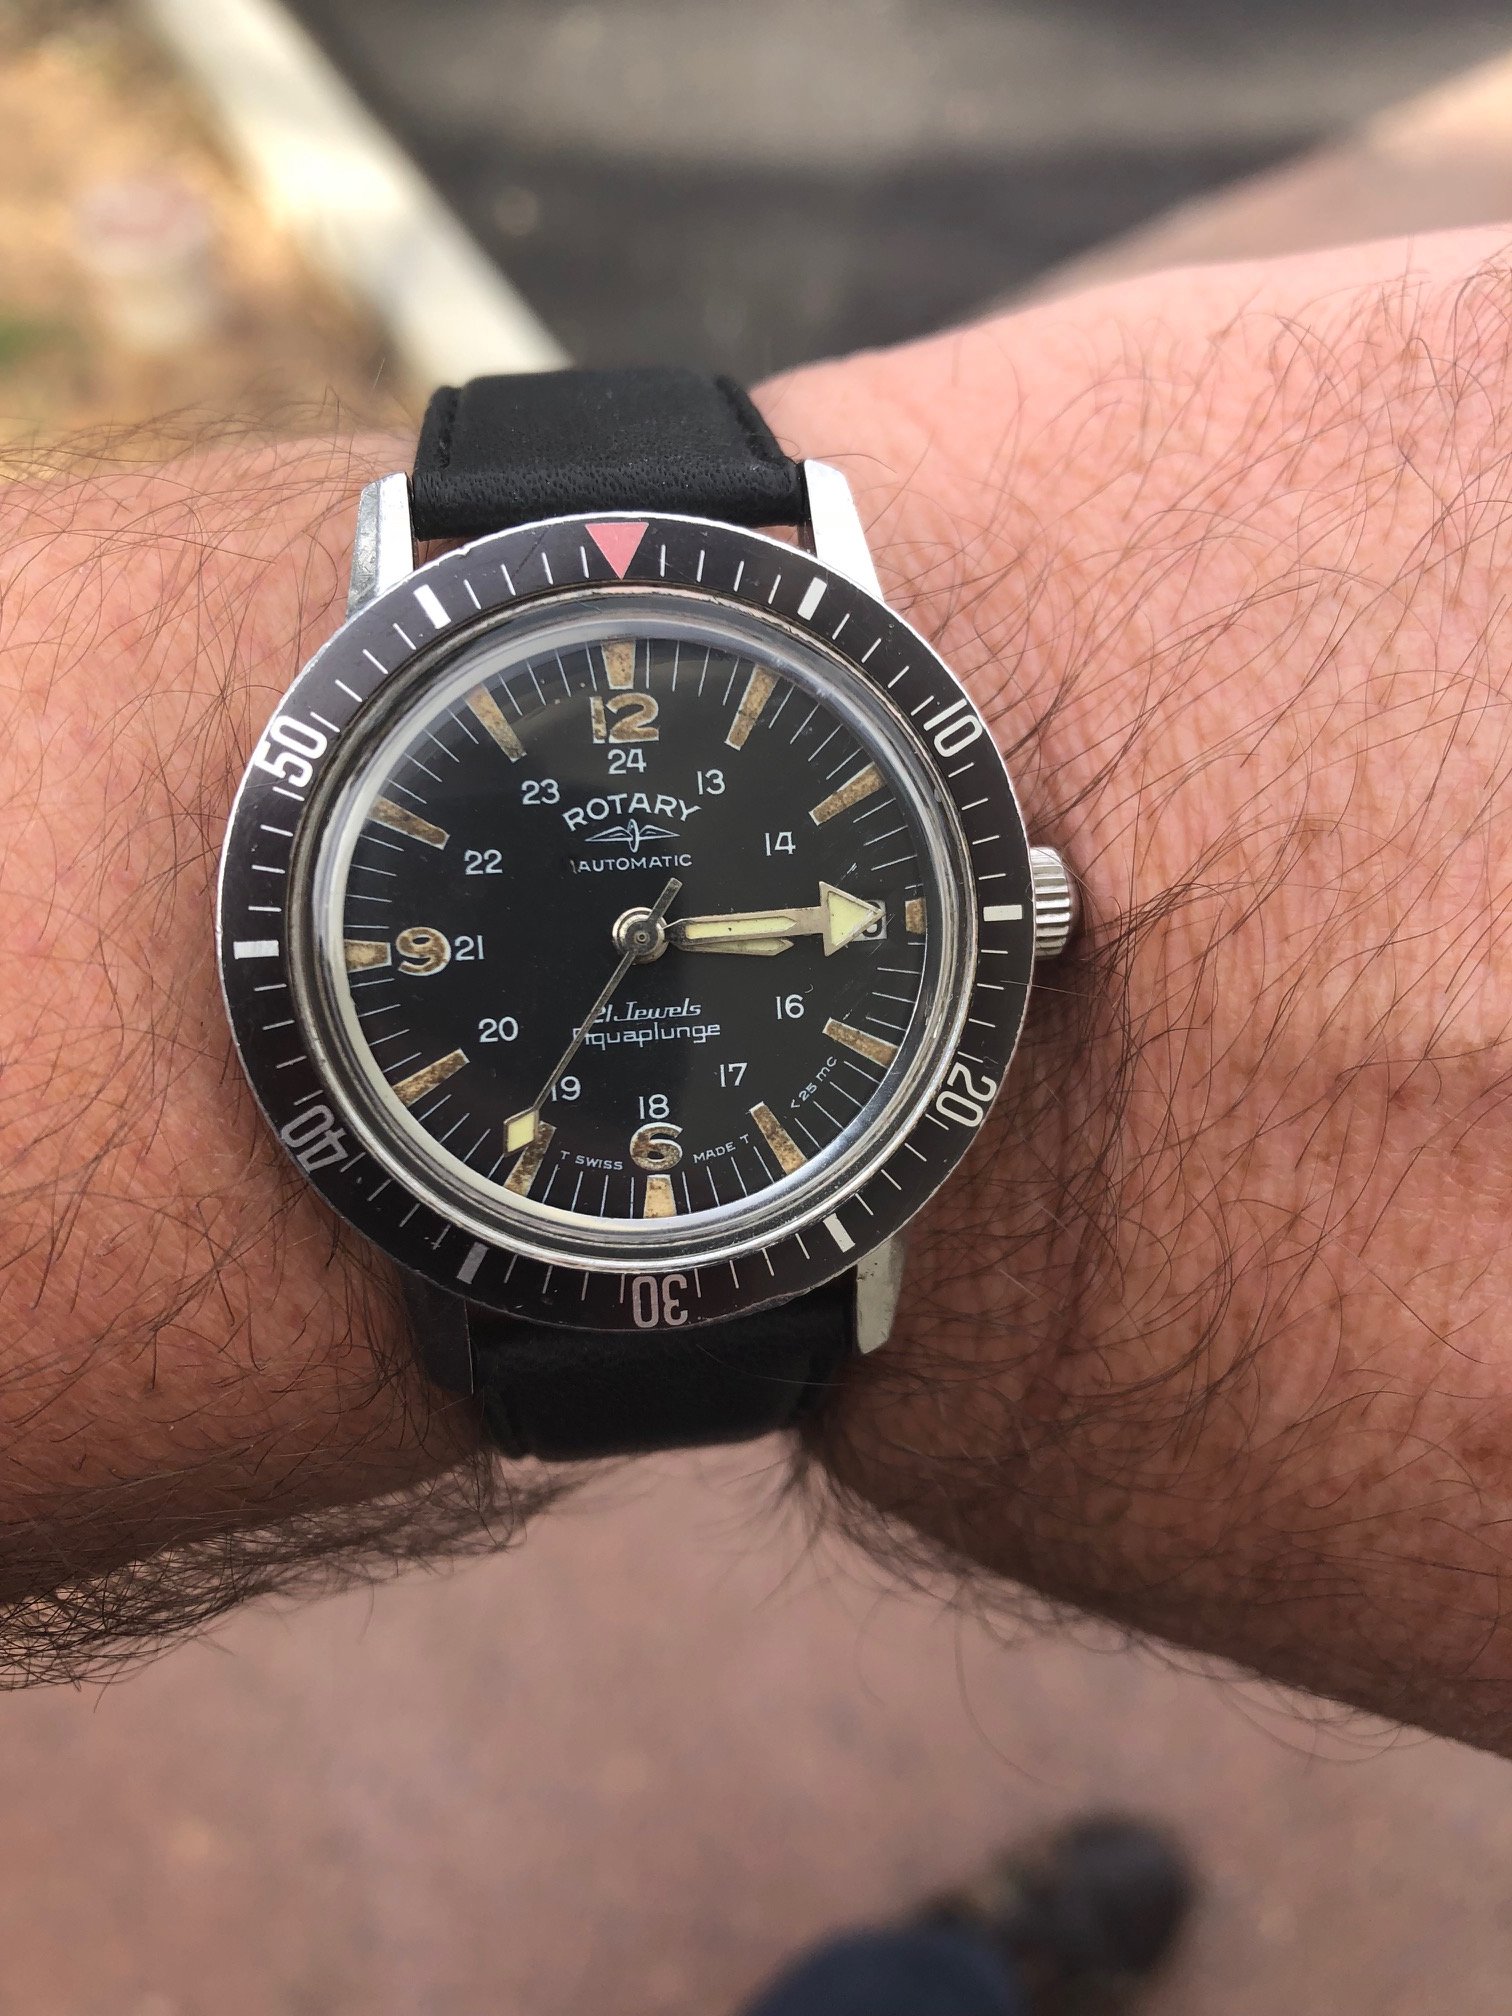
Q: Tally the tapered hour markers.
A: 12